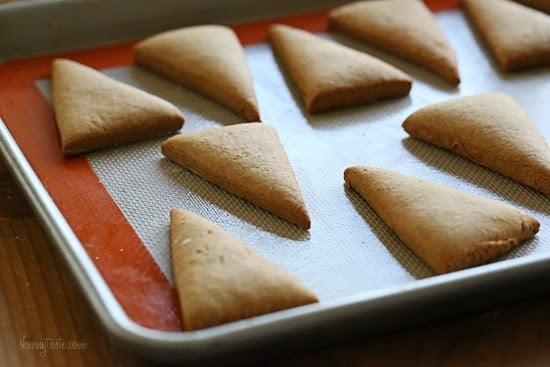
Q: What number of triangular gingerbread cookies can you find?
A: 9